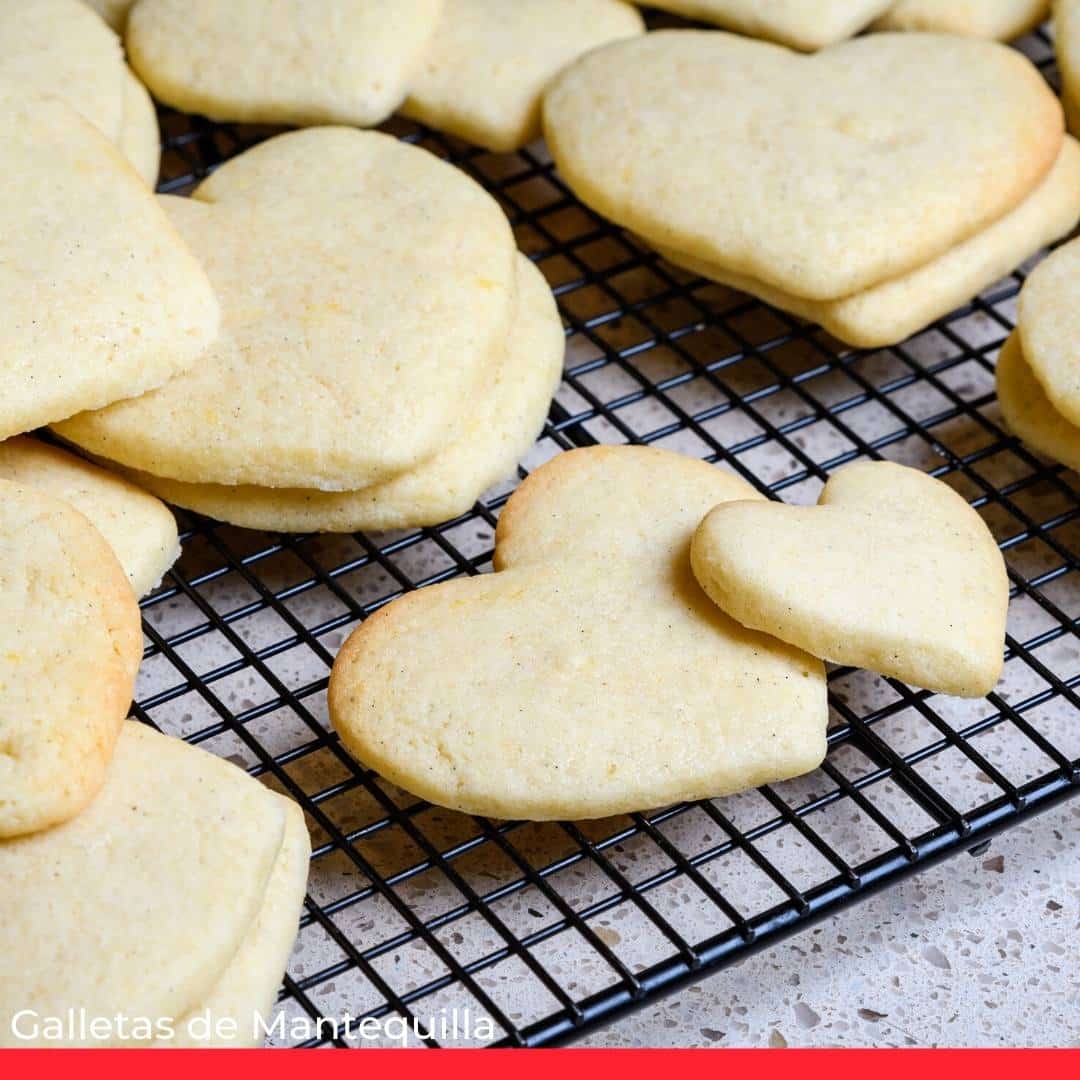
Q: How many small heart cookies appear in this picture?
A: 1